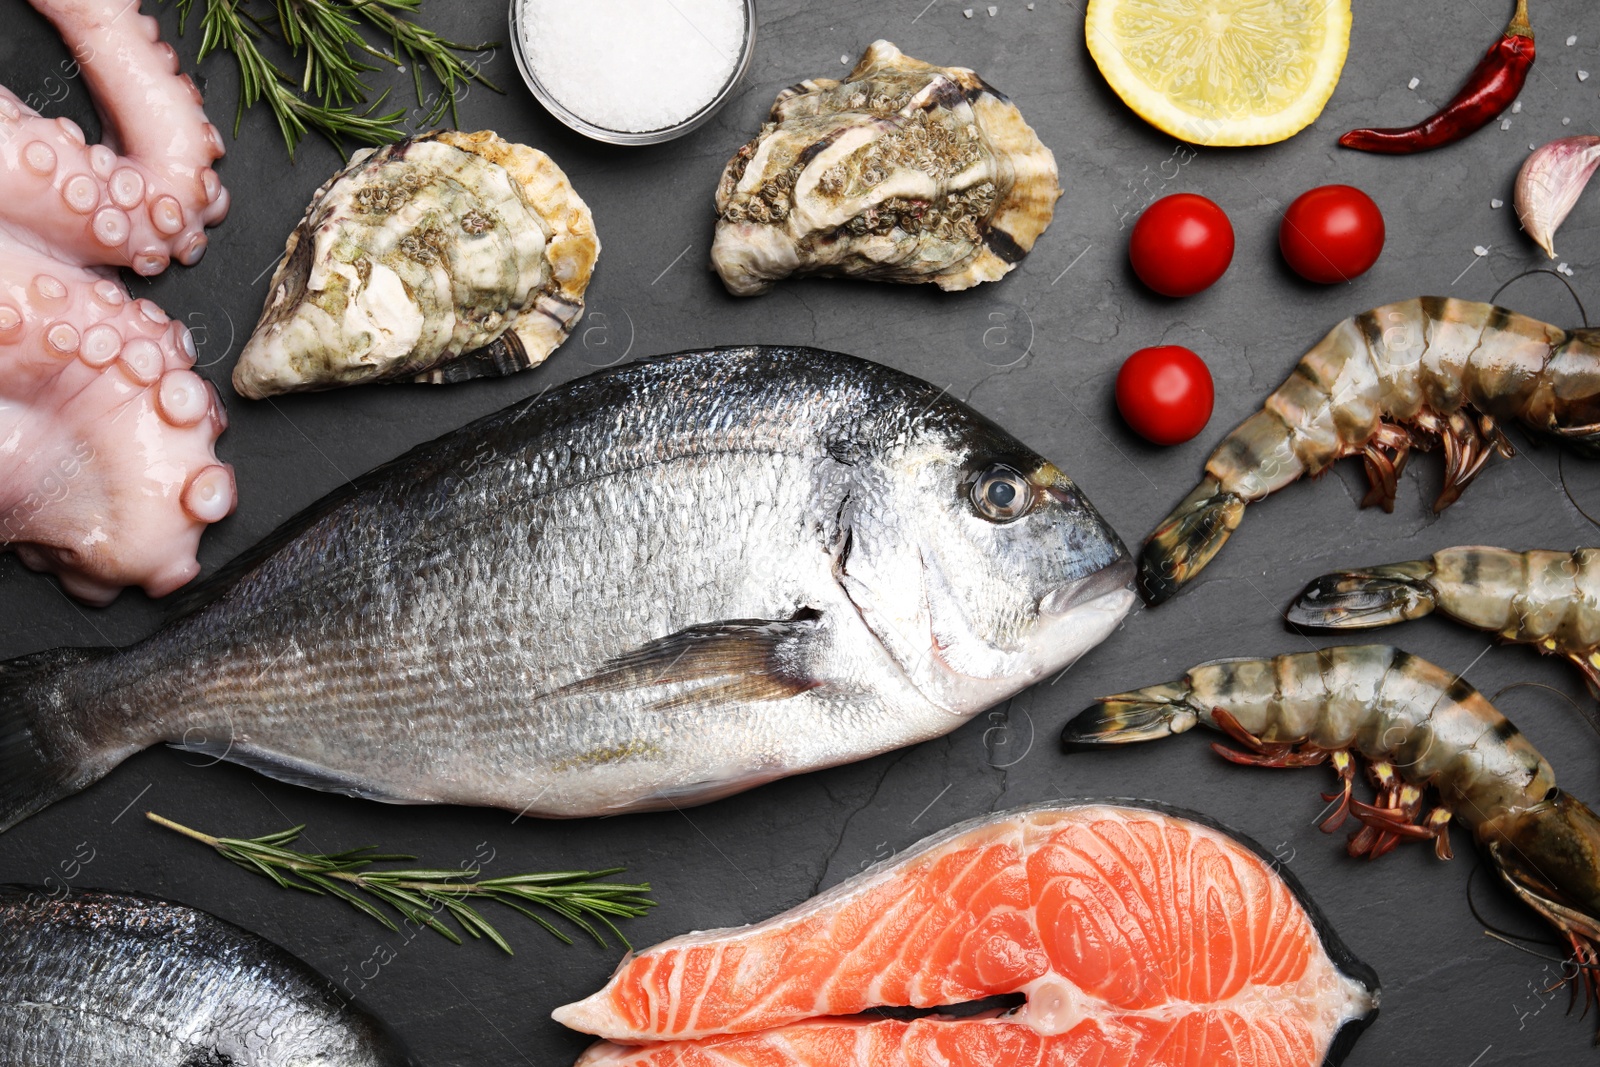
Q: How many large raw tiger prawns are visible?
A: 3